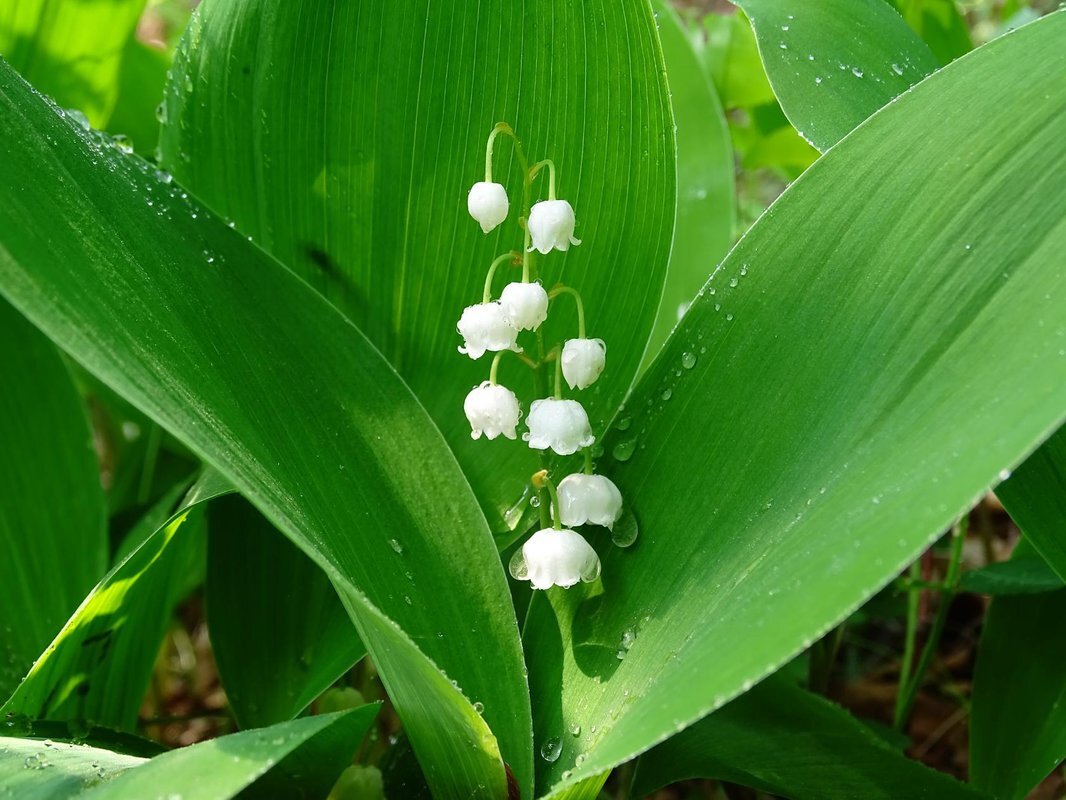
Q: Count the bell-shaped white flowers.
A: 9